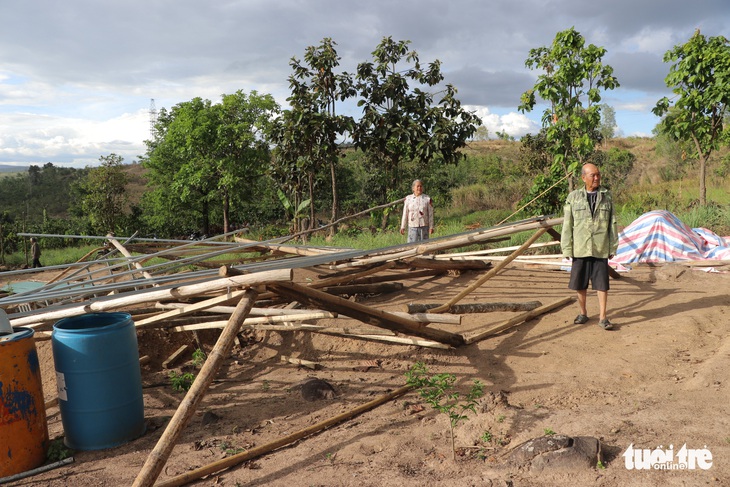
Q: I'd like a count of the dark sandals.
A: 2